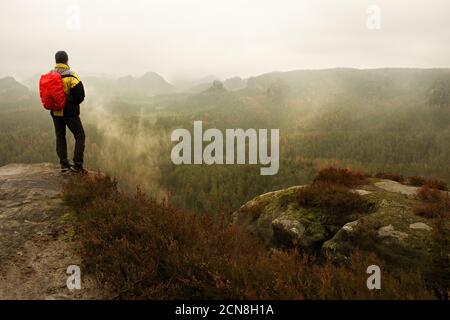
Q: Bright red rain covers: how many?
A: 1